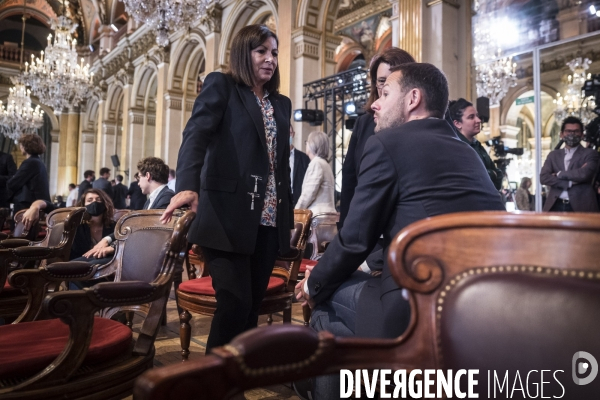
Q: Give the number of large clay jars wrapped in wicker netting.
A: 0